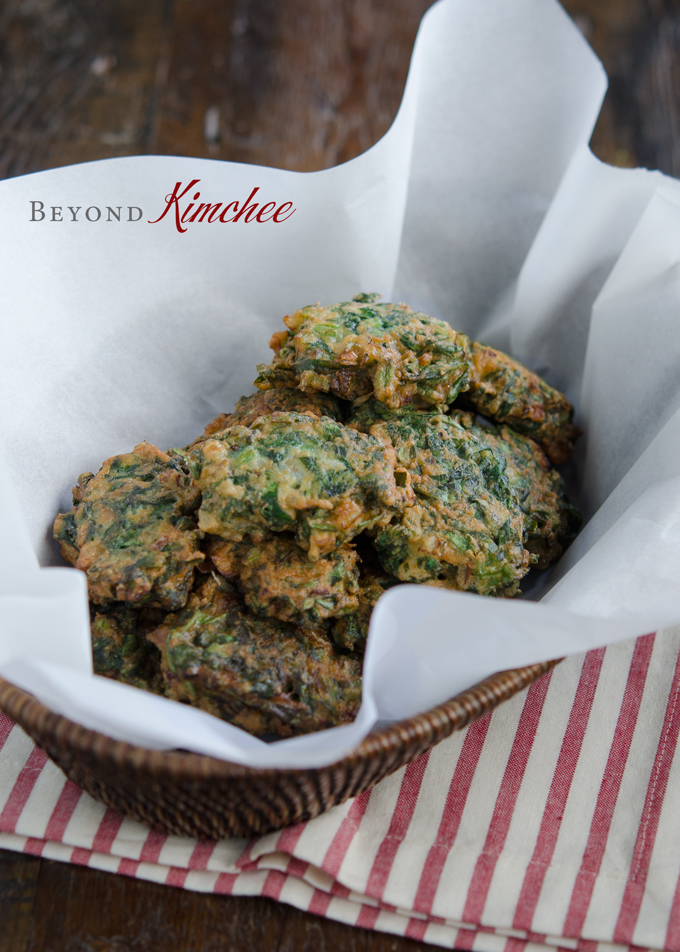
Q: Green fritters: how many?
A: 11